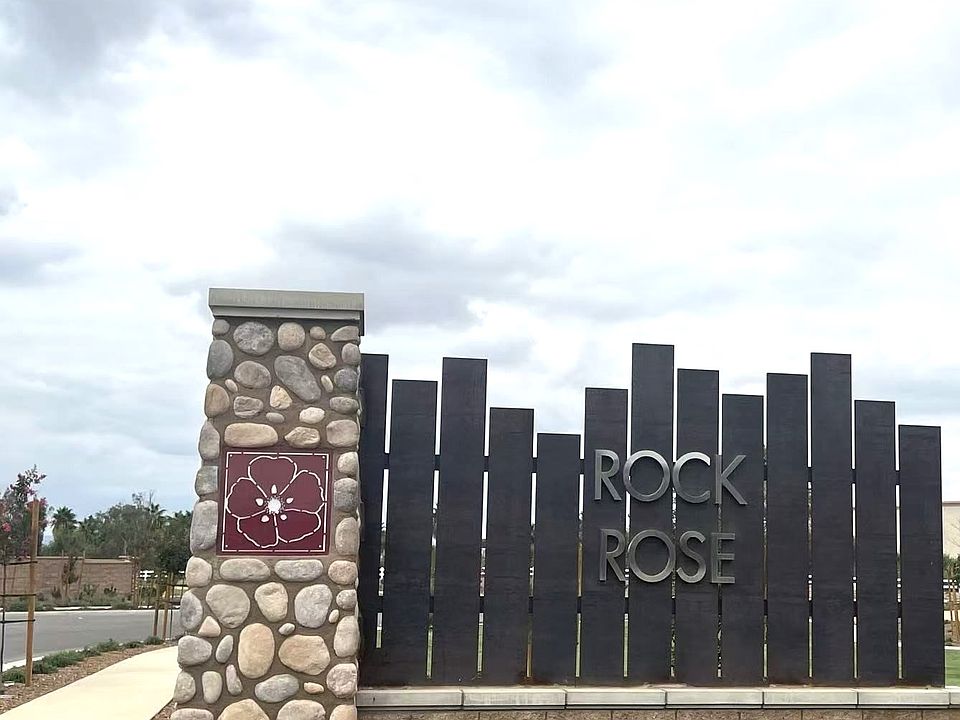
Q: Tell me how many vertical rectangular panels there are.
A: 13